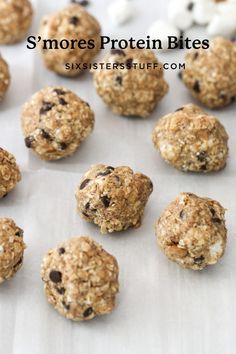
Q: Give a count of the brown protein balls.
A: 12